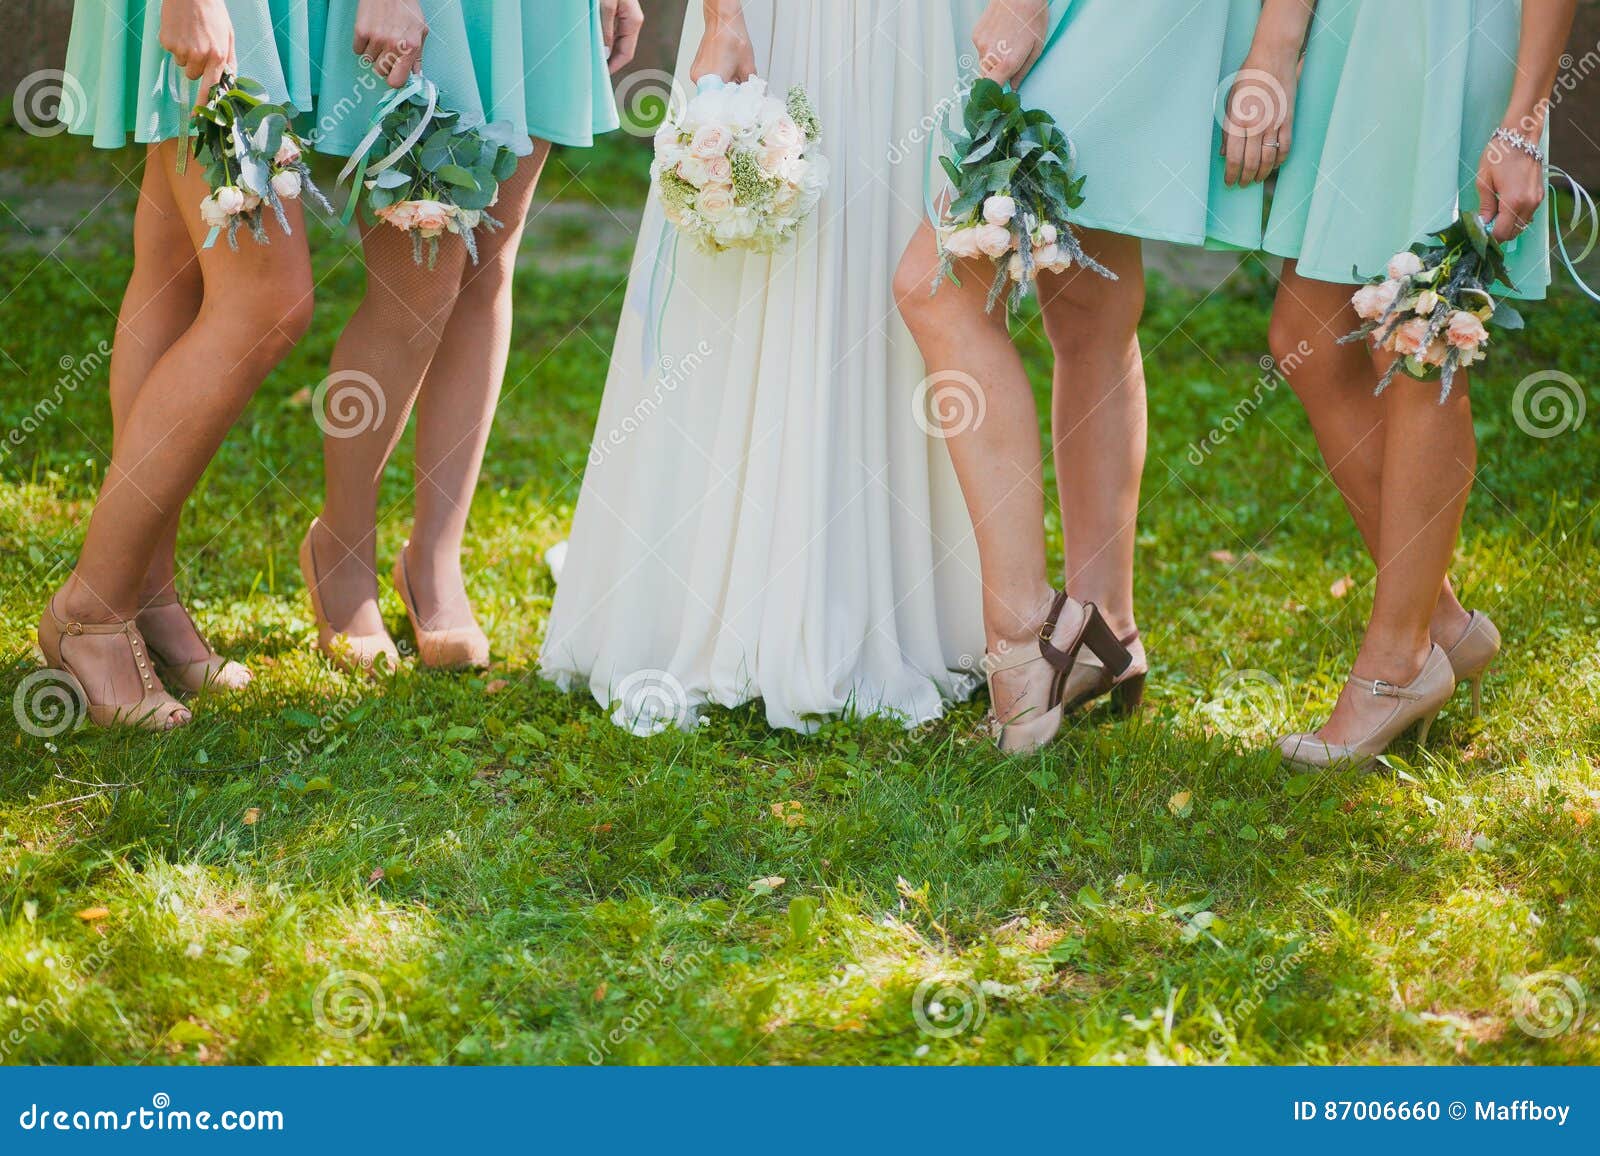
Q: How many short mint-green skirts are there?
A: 4